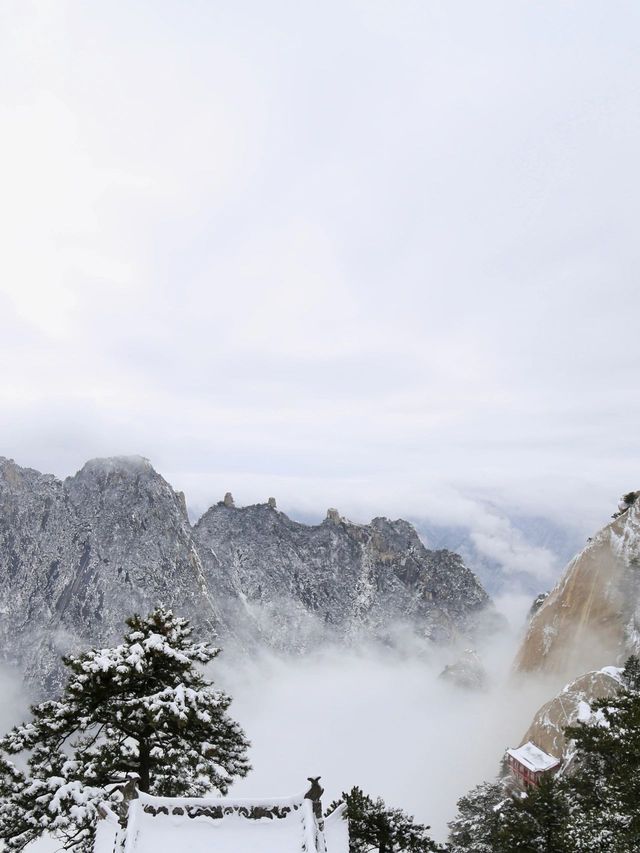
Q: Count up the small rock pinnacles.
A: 3